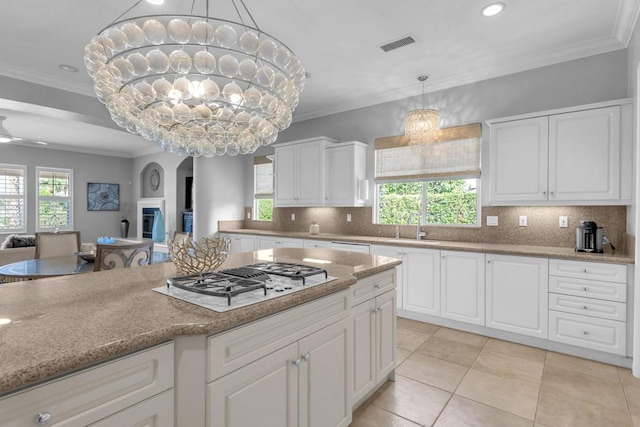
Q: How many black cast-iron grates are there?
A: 2